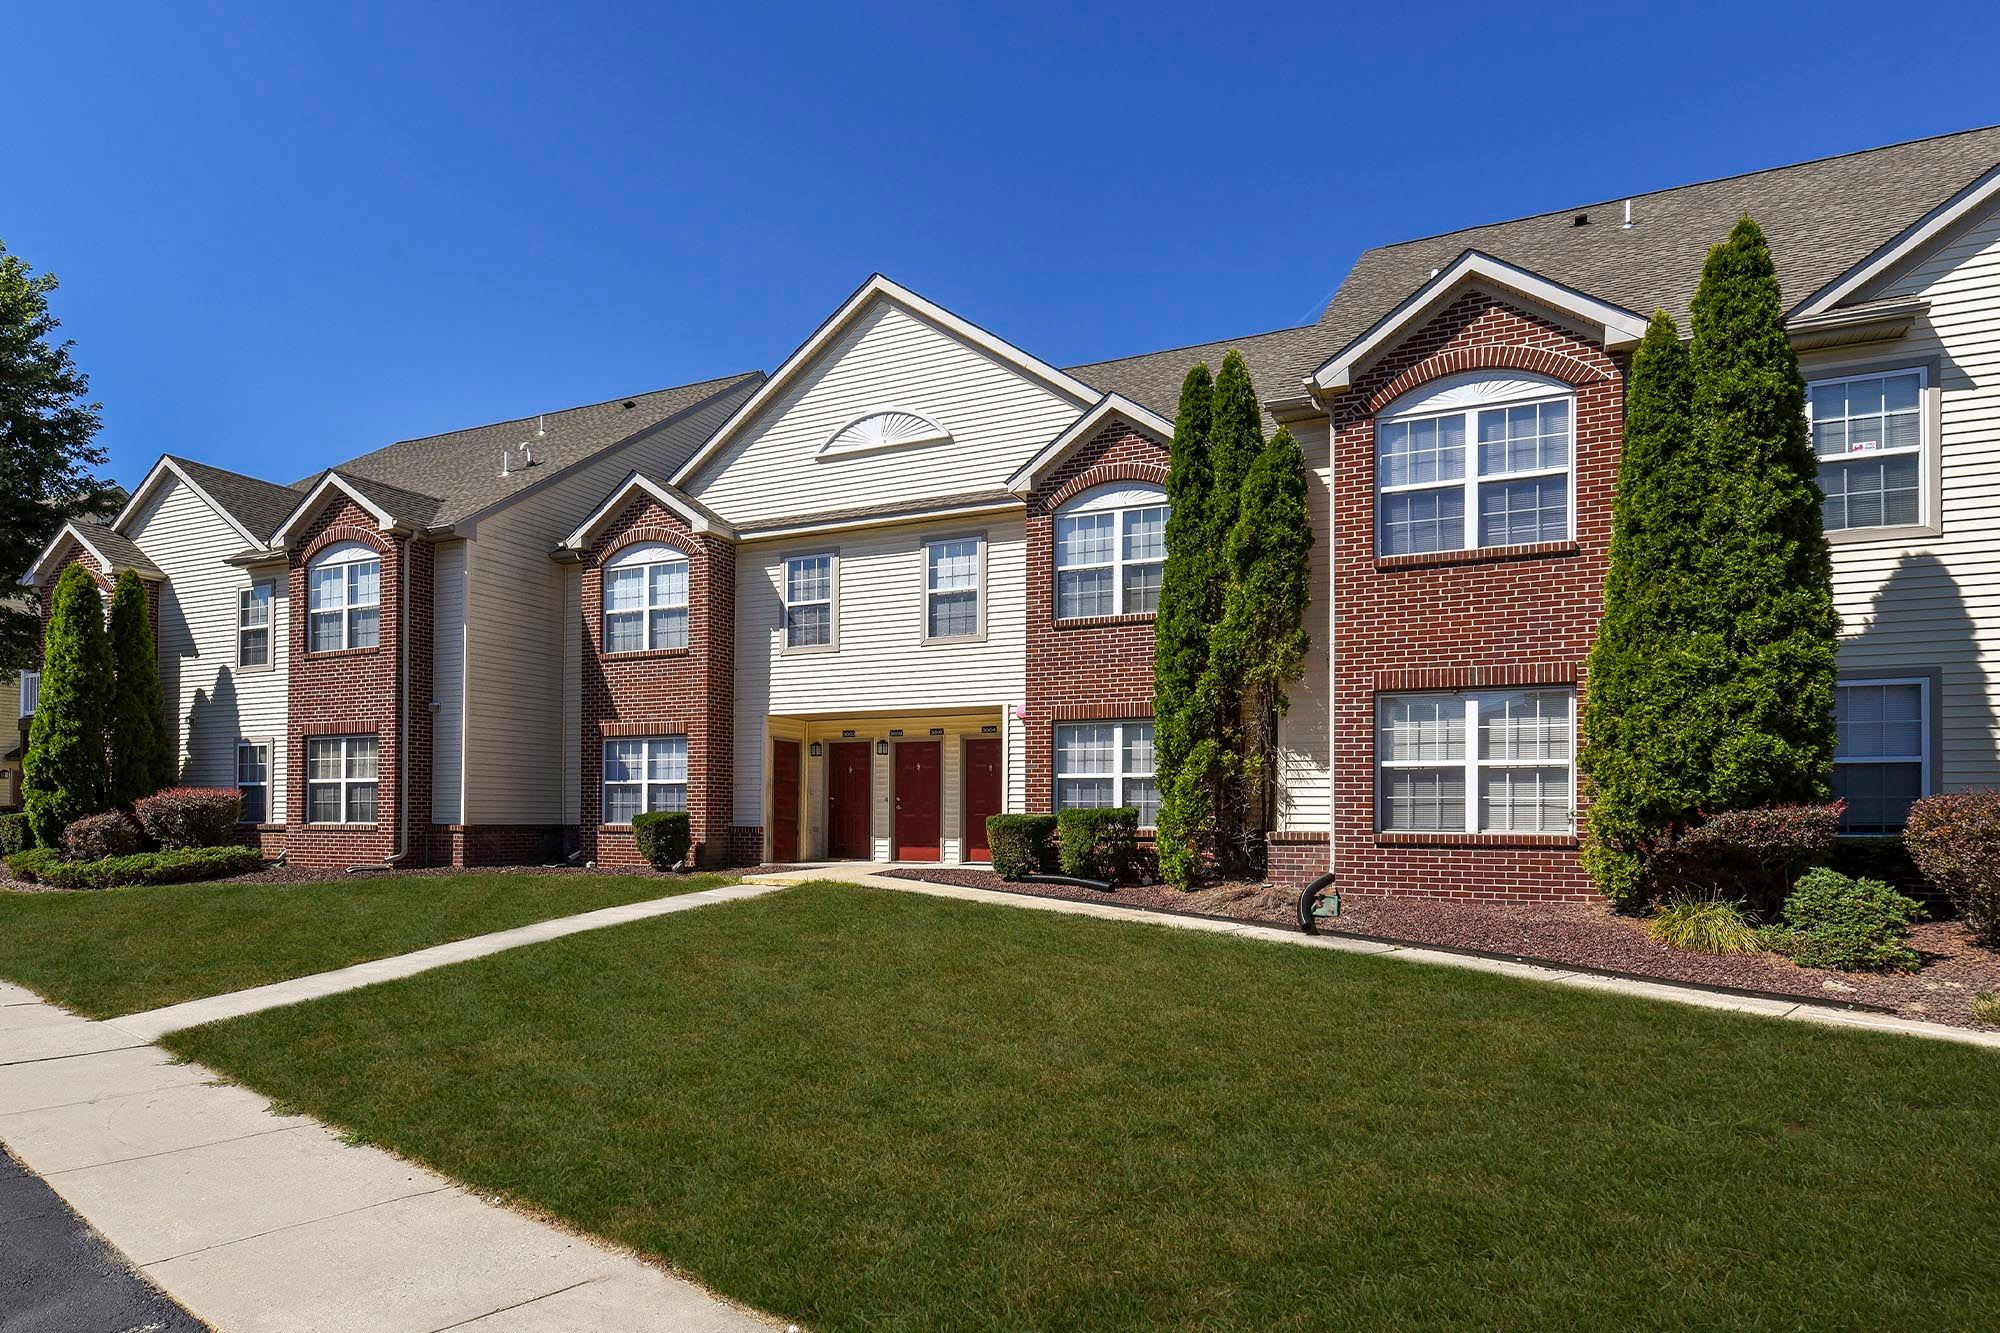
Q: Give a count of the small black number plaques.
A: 4